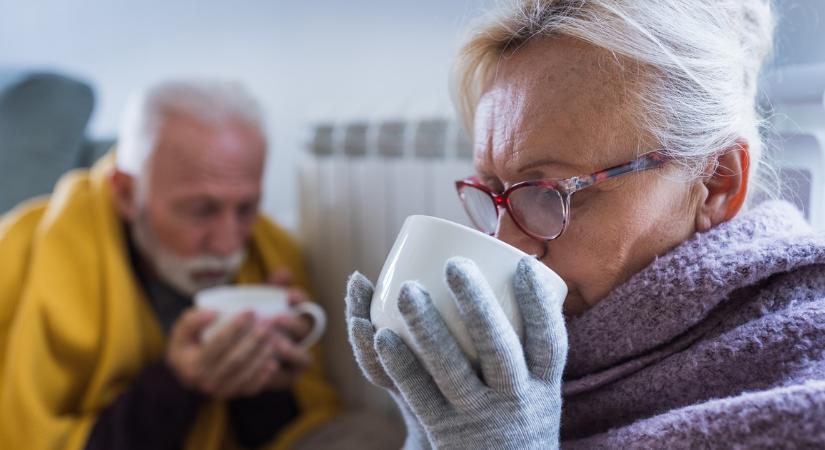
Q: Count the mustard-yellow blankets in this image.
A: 1